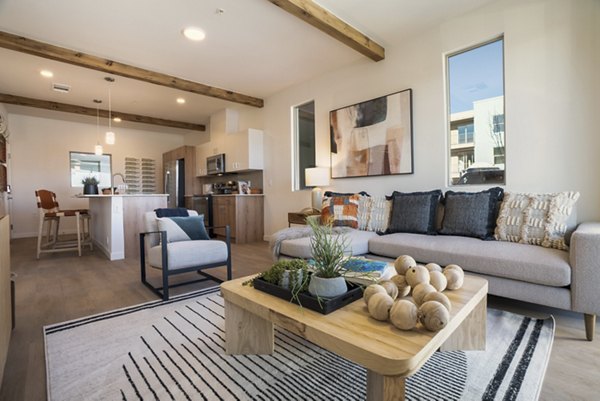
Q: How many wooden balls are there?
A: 14